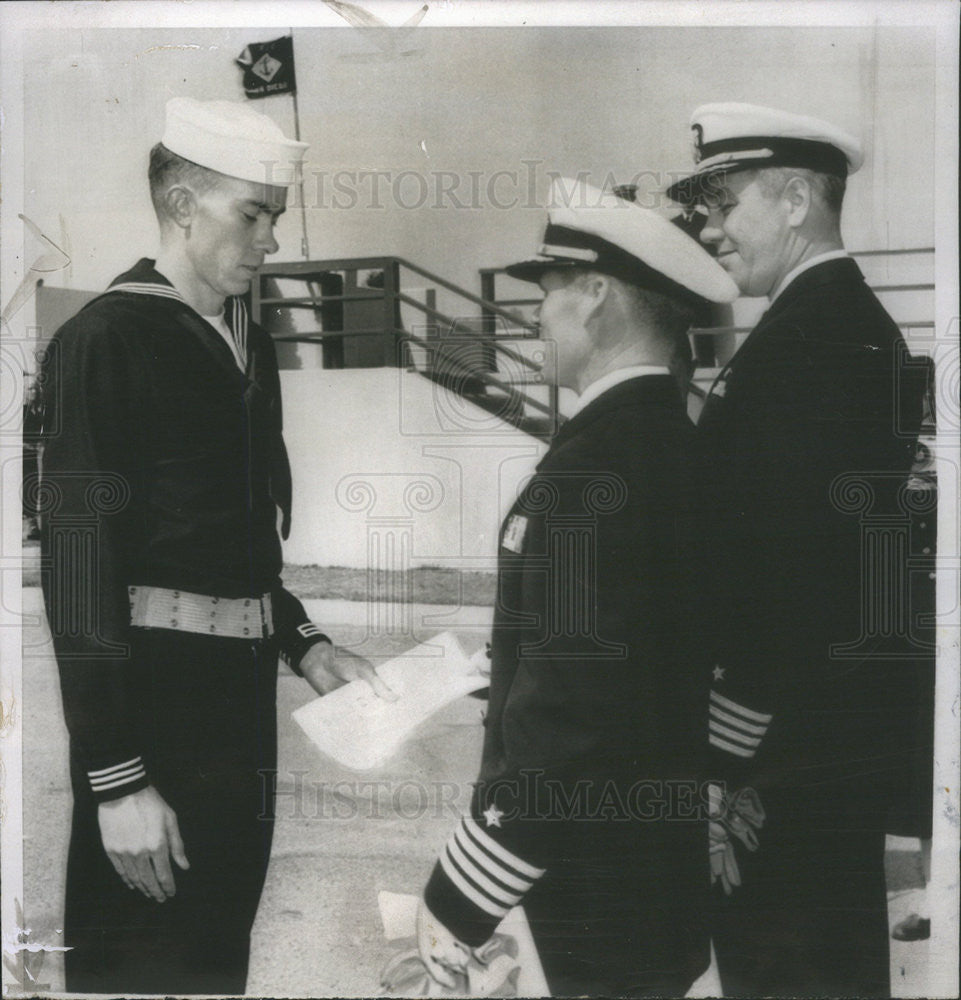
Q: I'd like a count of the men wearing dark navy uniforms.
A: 3